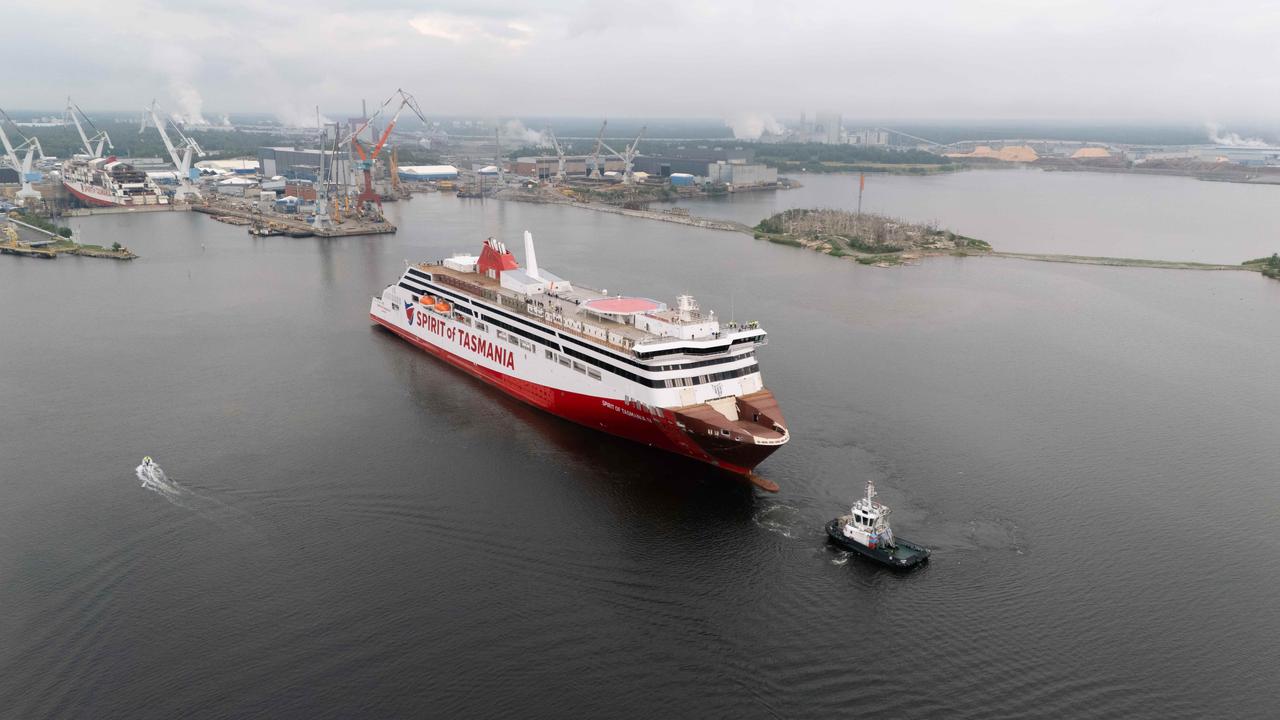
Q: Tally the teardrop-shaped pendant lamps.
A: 0